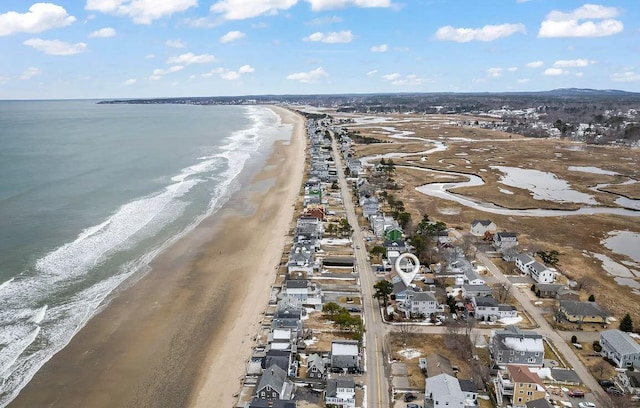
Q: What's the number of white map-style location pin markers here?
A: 1